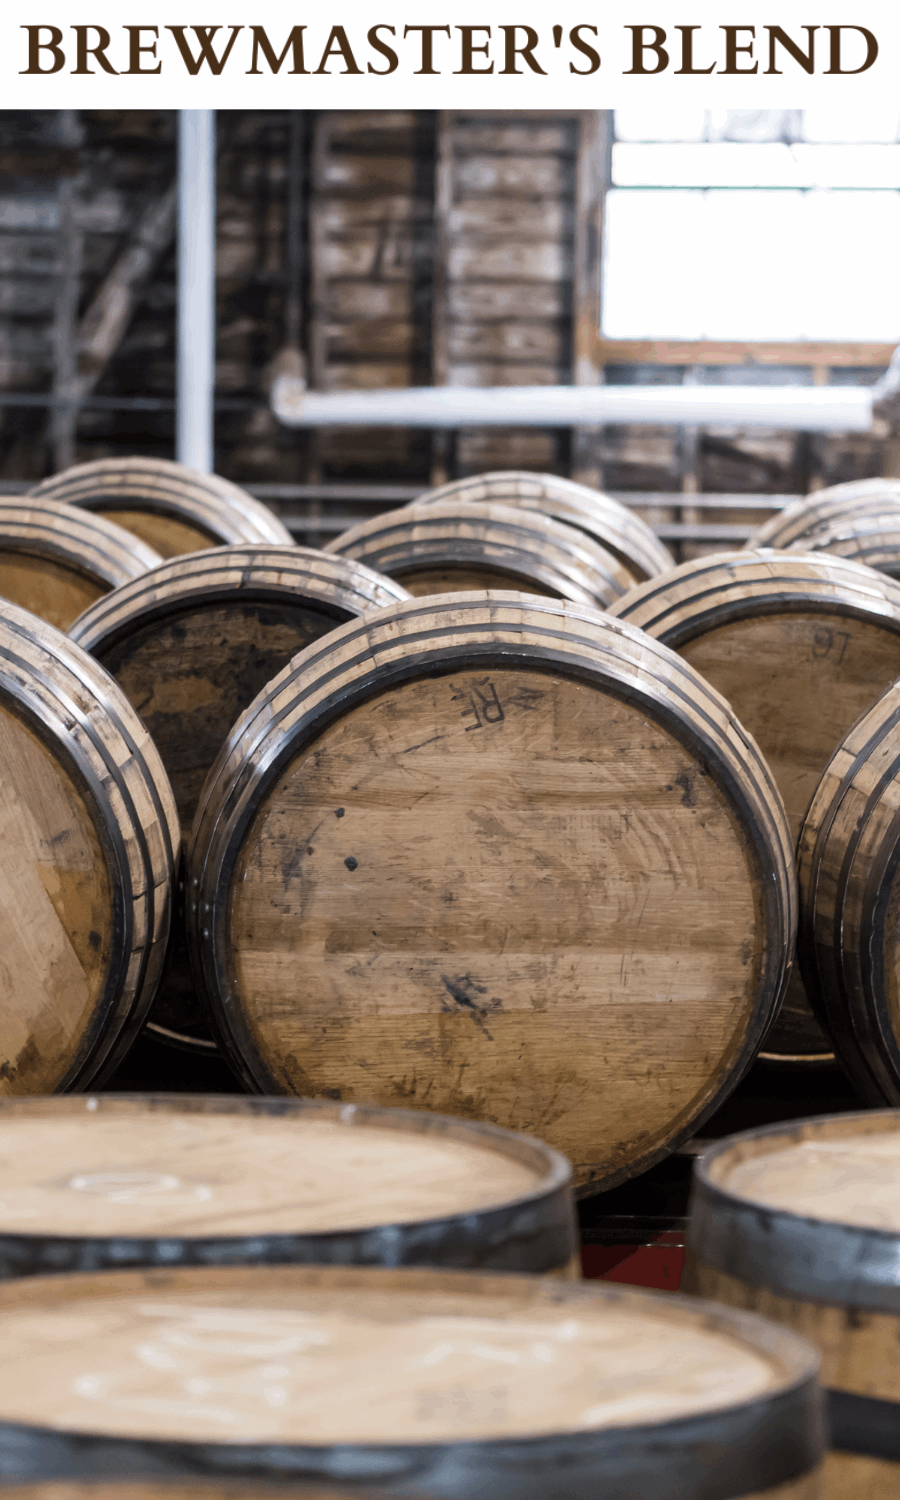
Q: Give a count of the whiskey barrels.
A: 14